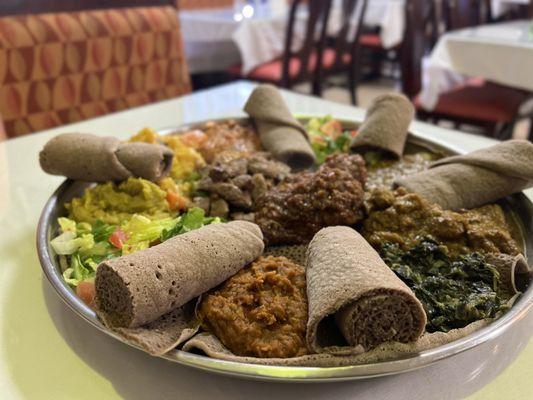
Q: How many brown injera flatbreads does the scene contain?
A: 6